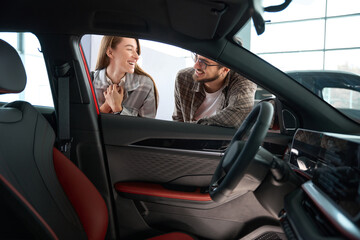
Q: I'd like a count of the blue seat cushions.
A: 0